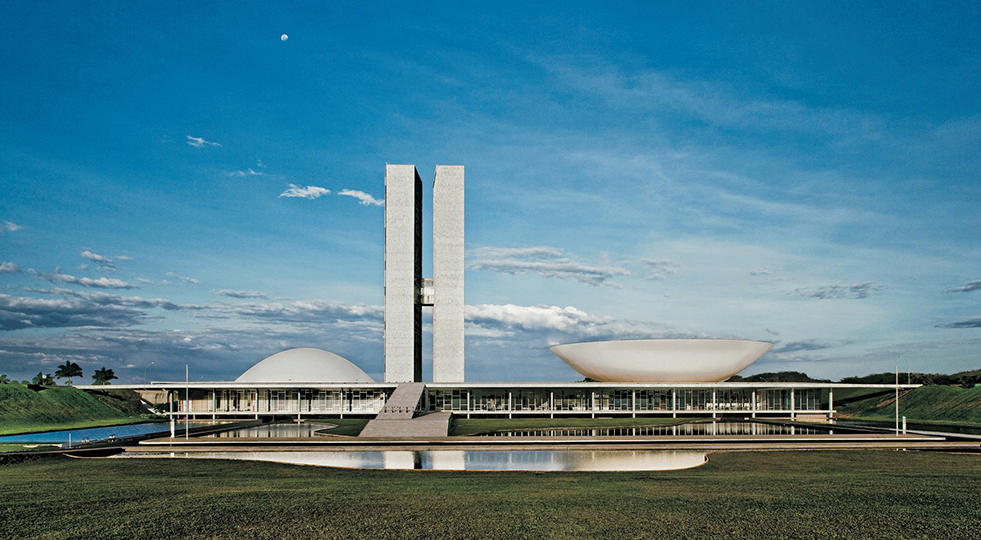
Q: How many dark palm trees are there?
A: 3